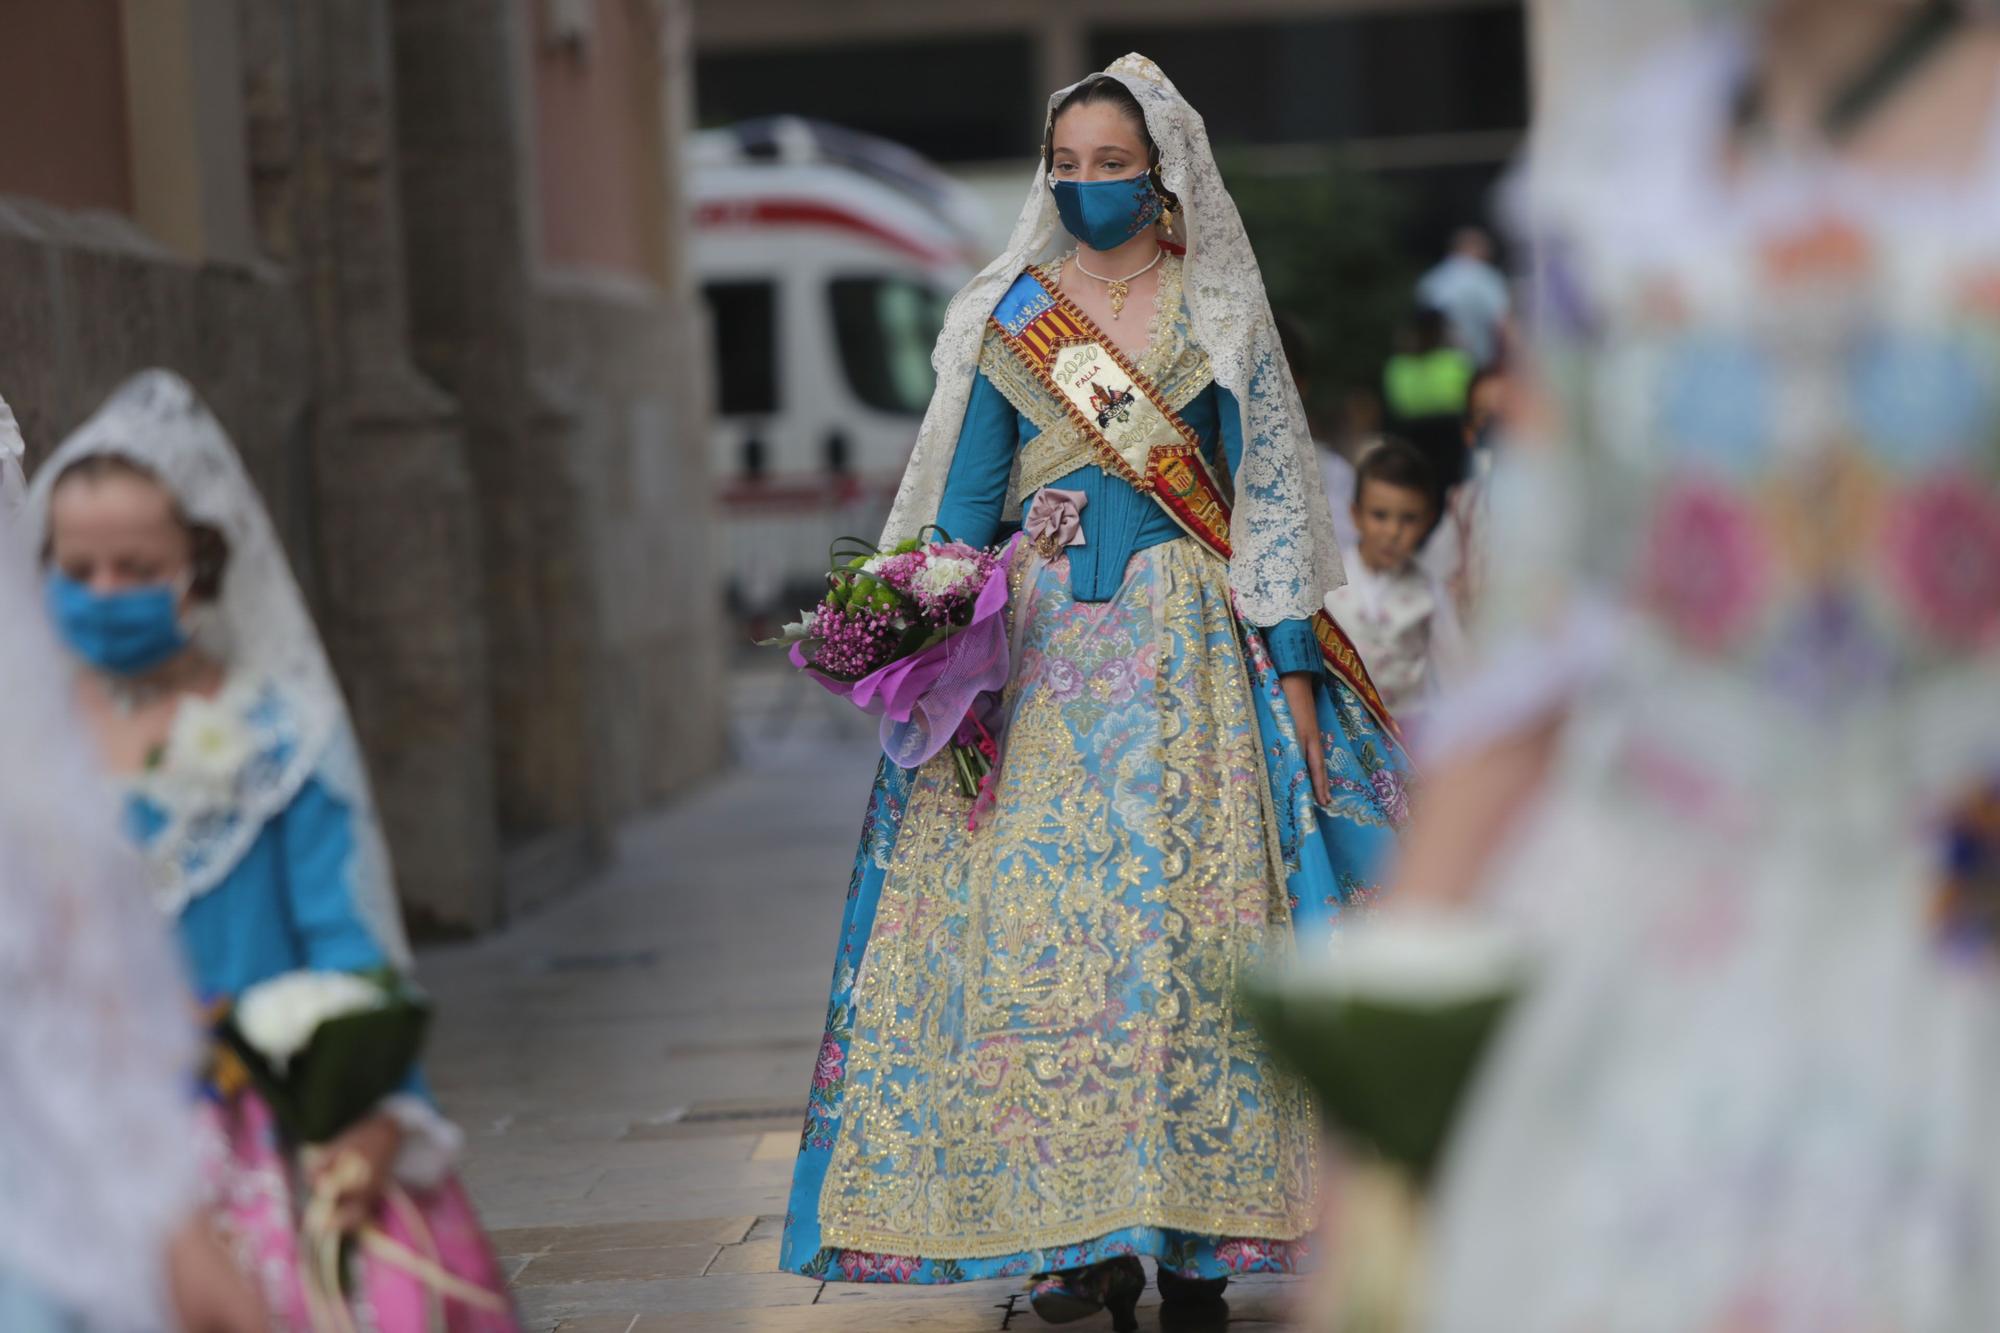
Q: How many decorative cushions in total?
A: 0